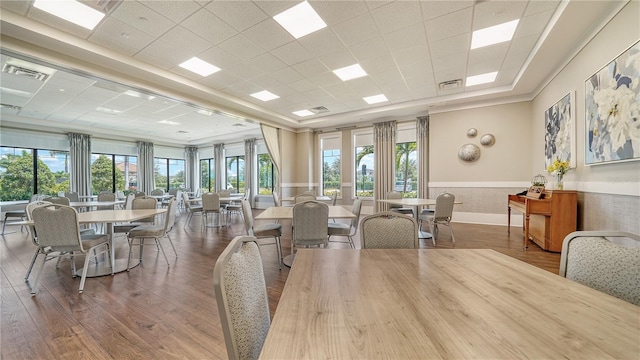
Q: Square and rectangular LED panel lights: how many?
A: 9